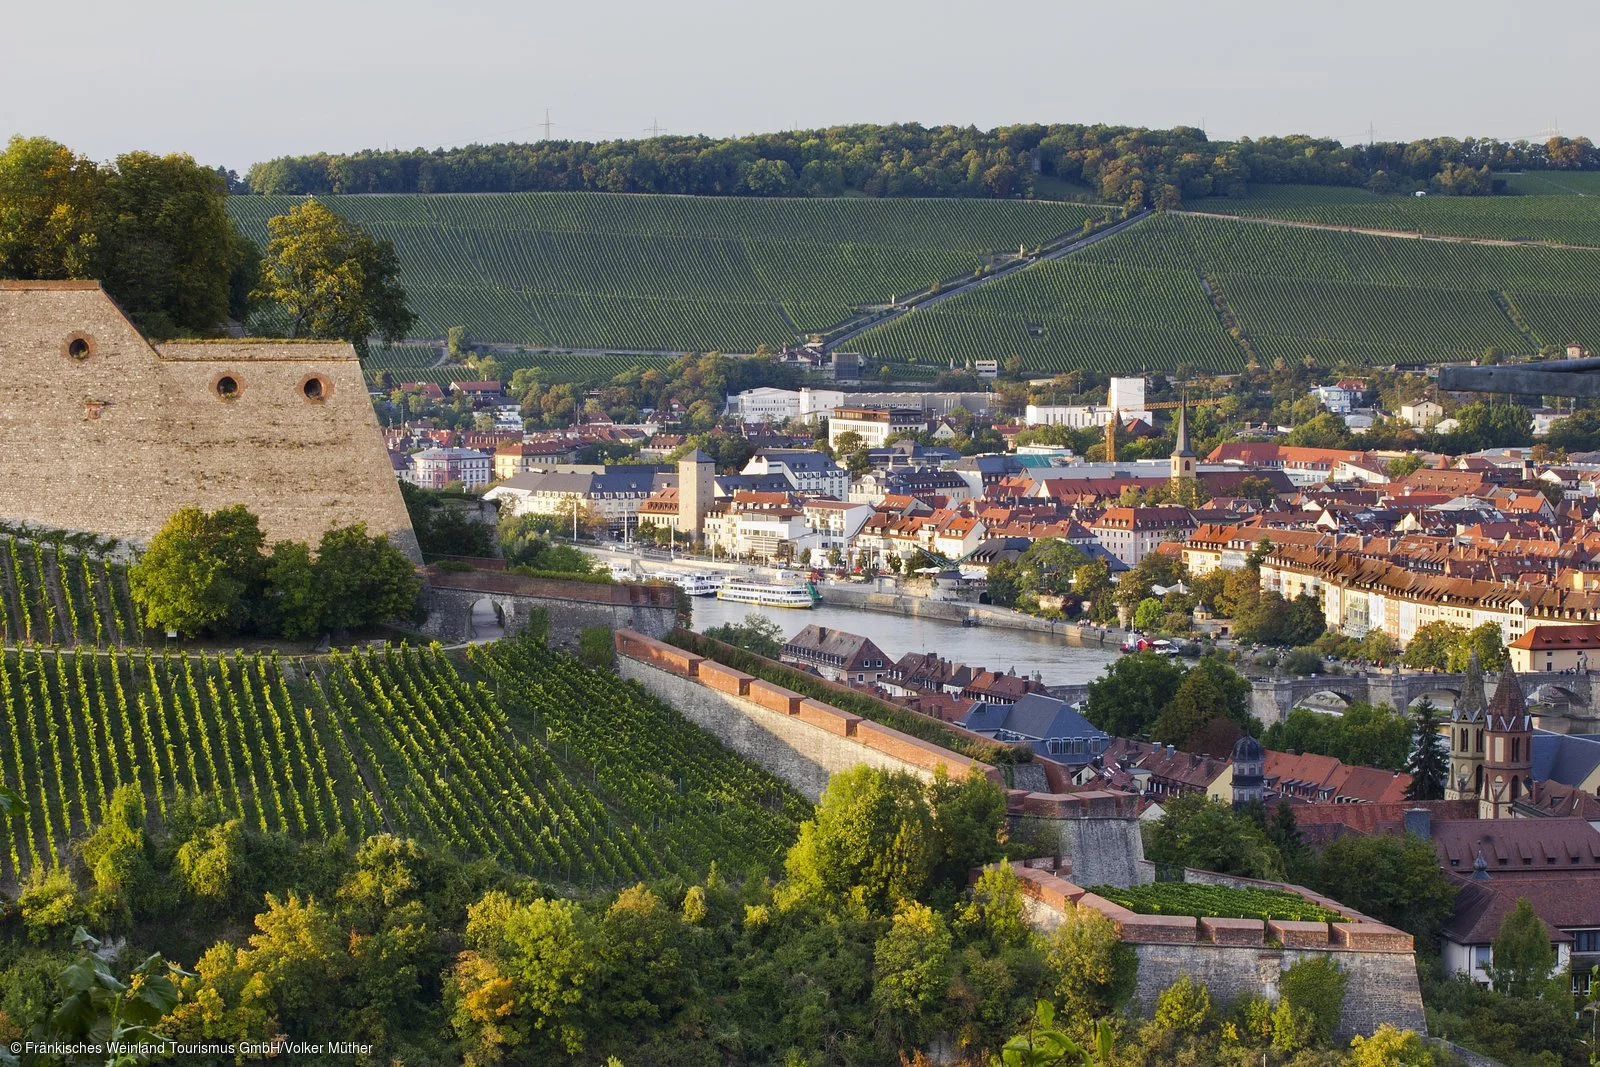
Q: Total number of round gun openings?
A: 3